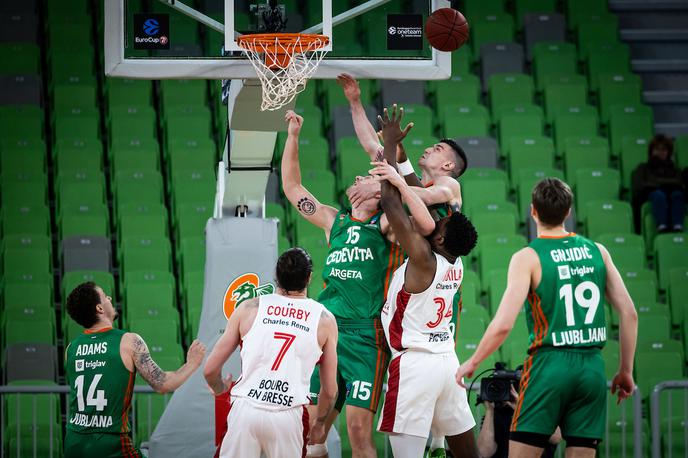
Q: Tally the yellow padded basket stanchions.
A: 0